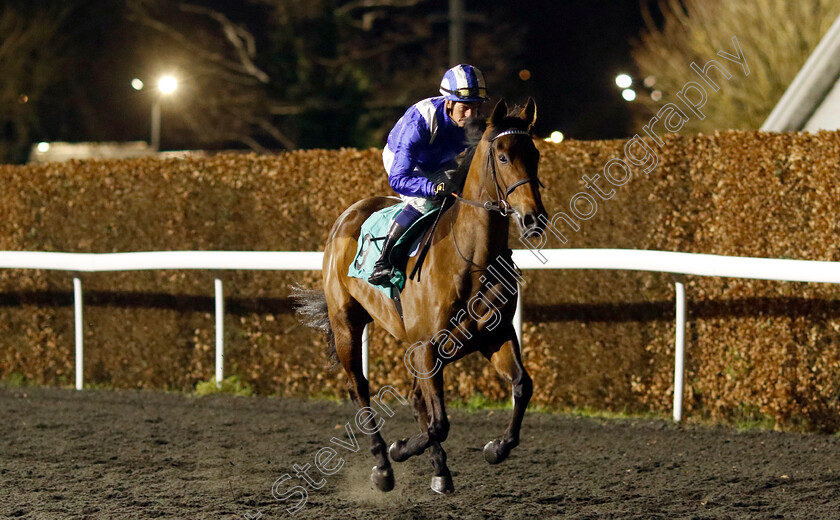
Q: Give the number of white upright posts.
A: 5